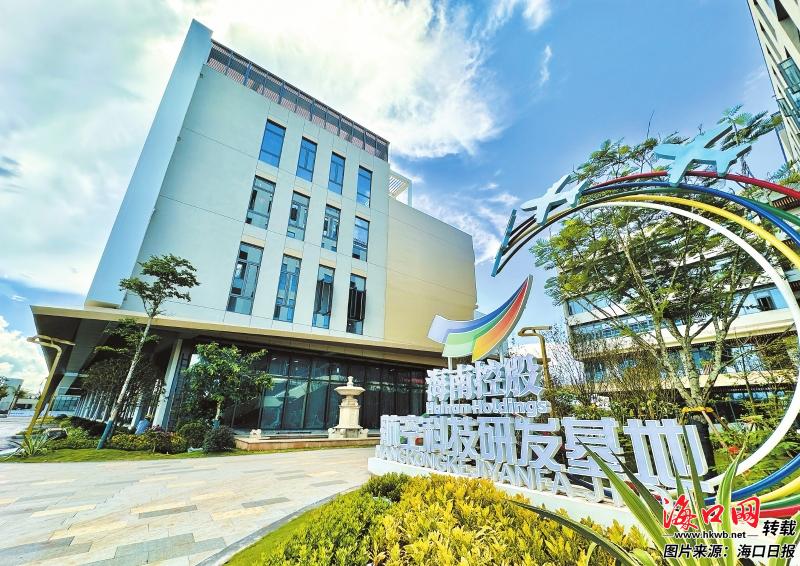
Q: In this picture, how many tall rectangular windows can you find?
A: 12